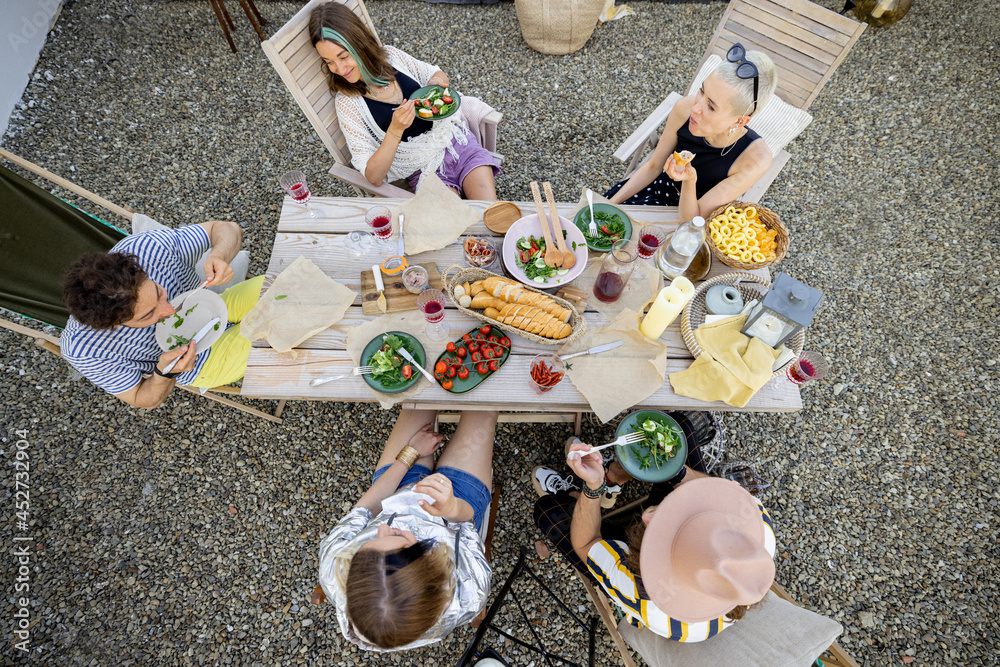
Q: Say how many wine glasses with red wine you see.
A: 5